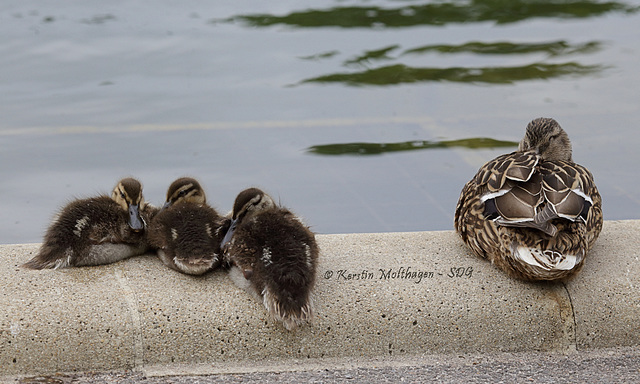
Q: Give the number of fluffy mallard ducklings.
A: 3